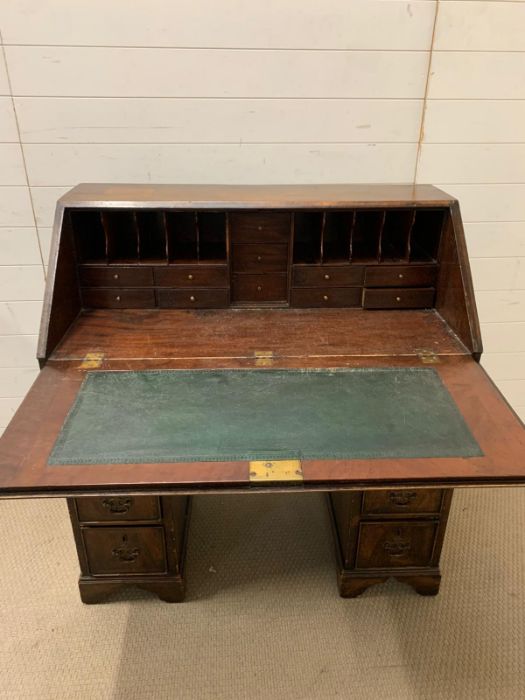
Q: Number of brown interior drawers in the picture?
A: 11